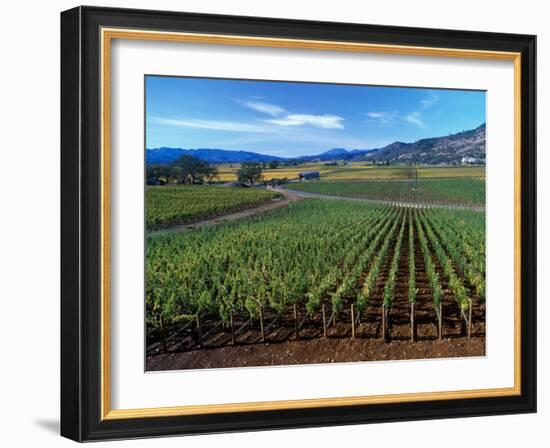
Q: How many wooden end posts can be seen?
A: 11